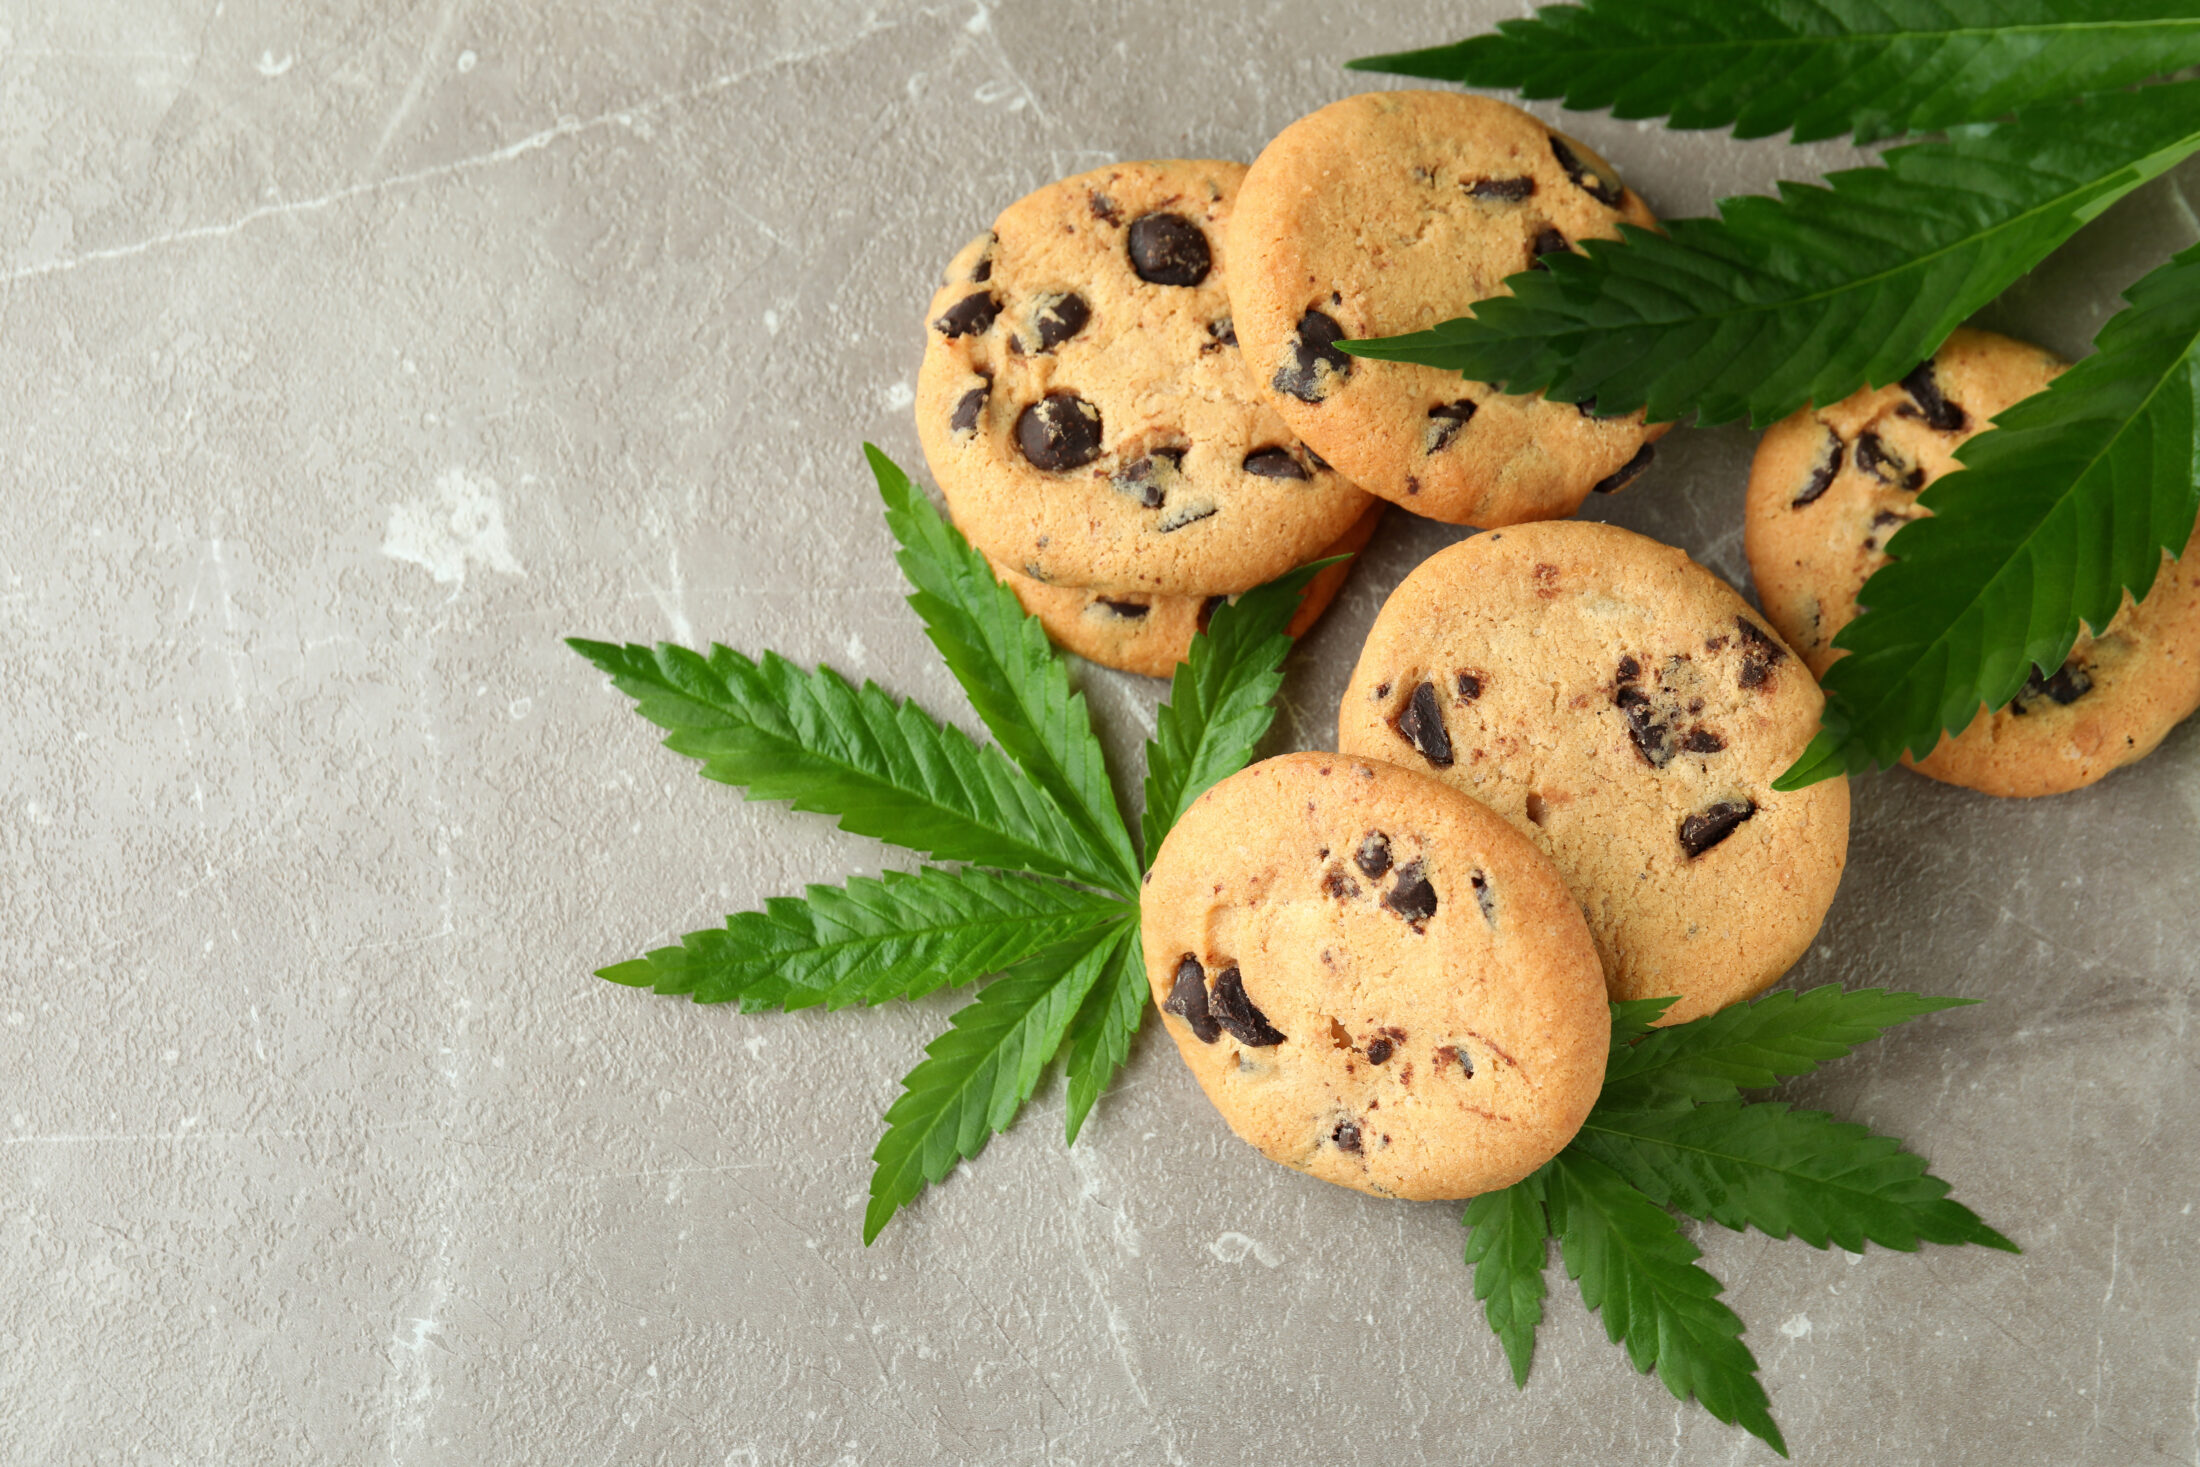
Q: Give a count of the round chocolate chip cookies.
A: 6